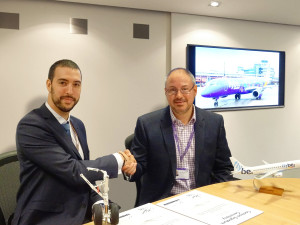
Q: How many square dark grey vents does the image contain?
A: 3